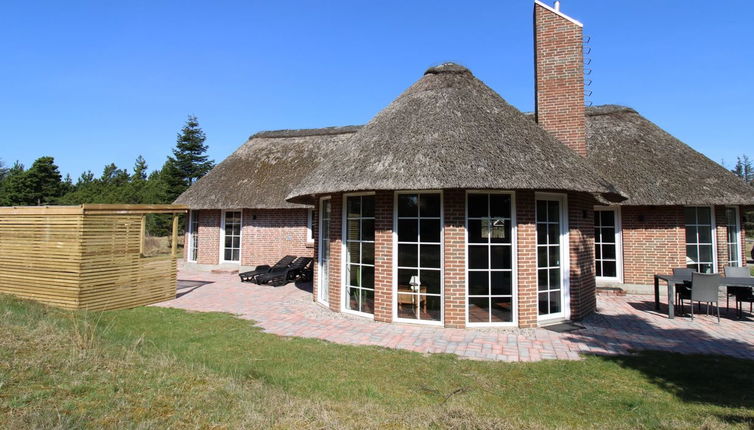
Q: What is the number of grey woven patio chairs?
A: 3